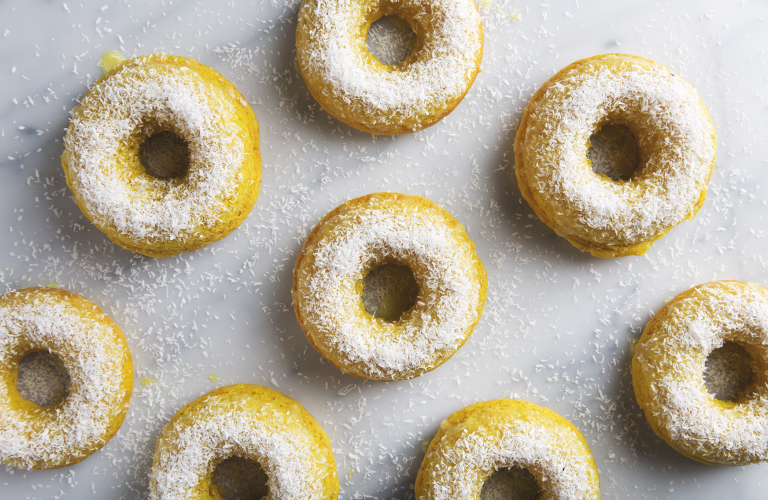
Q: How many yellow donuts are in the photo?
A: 8